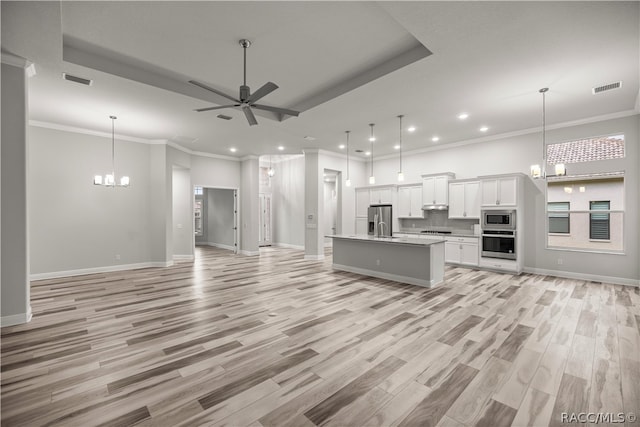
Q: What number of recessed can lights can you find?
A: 10